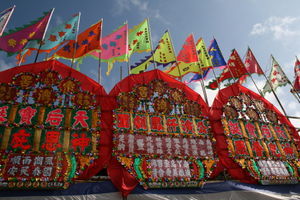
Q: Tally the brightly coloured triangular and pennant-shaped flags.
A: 14